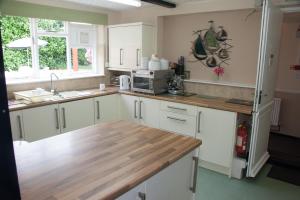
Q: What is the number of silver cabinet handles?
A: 13